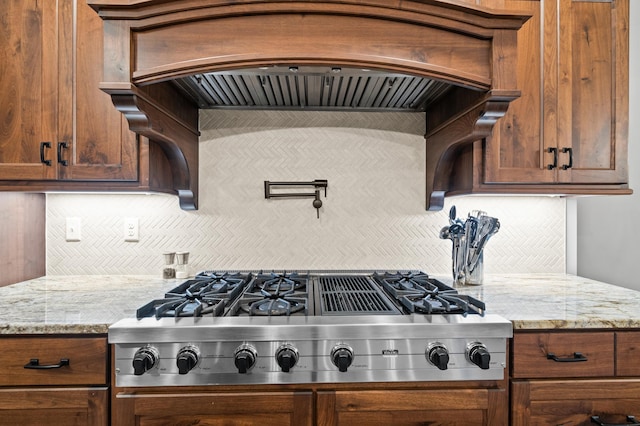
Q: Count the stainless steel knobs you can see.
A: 7